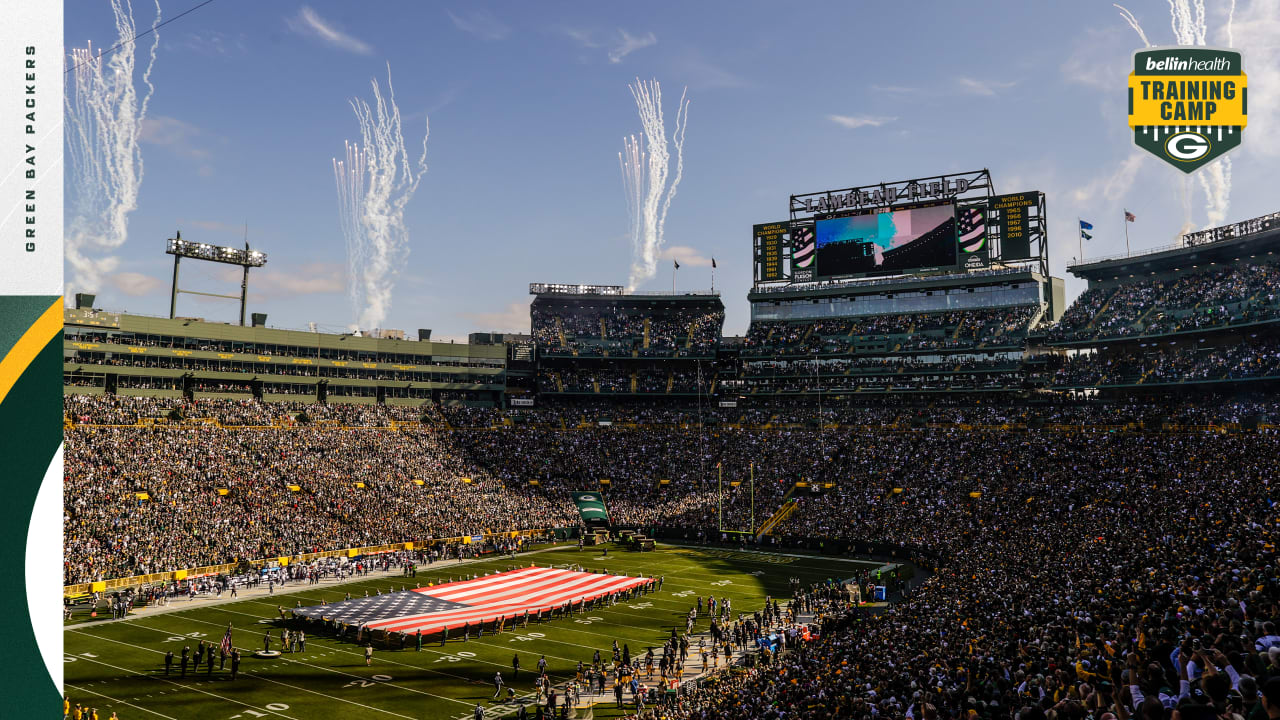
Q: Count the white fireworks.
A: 4